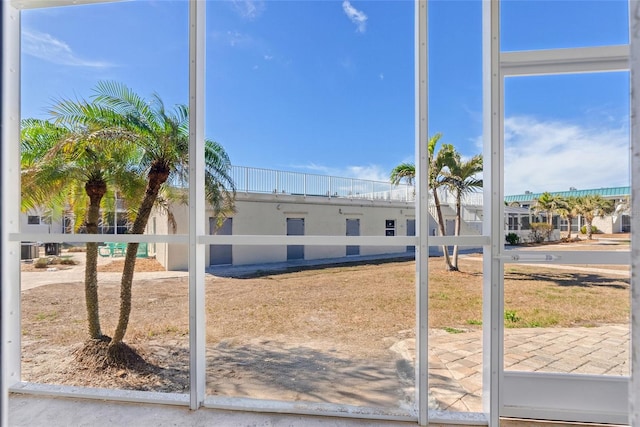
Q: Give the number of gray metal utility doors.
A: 5